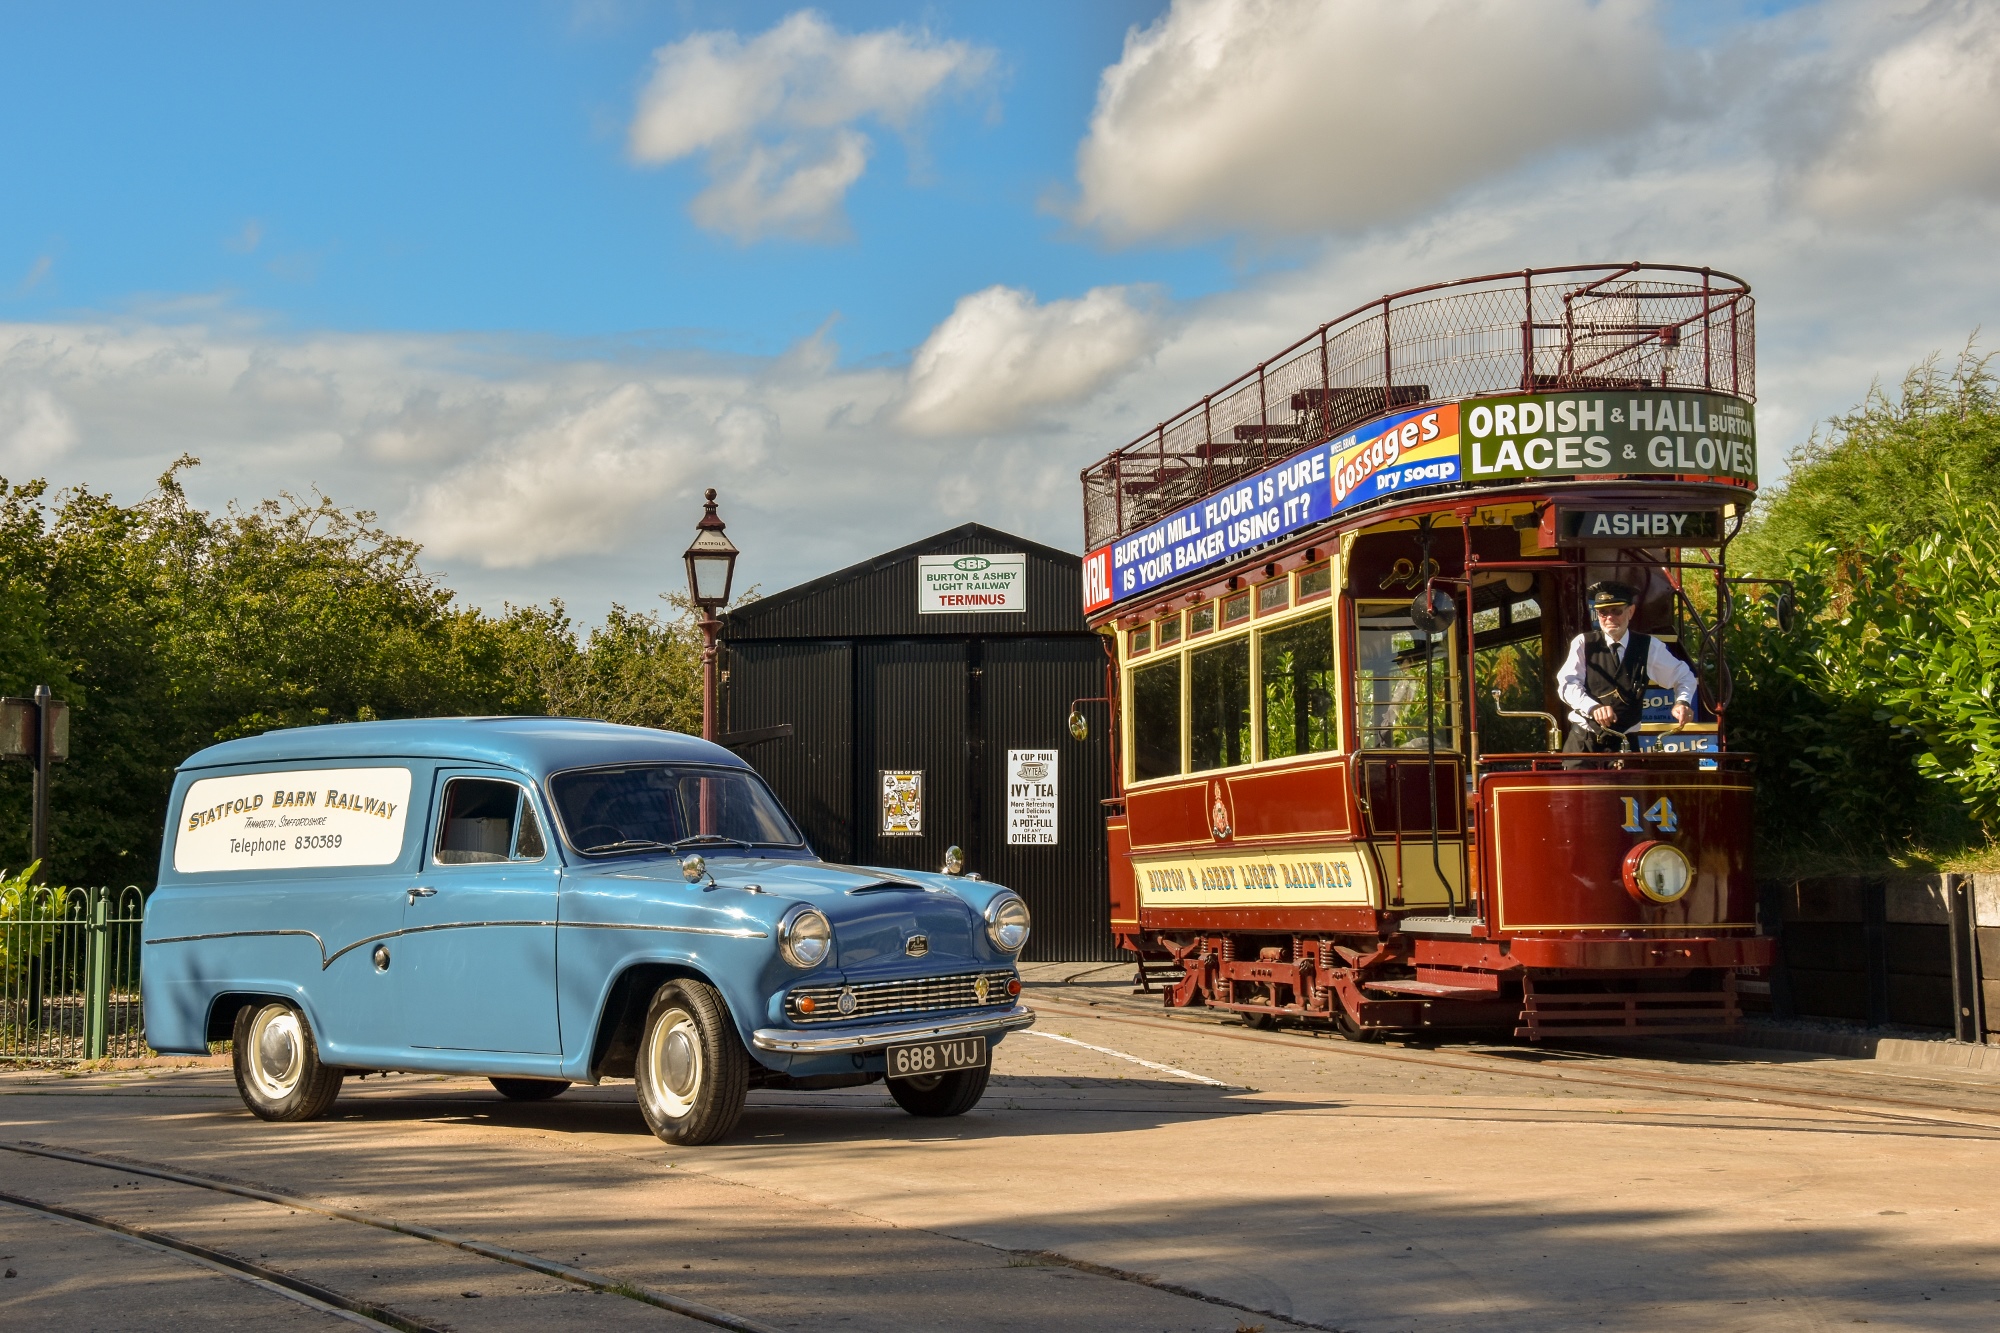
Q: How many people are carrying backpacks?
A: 0